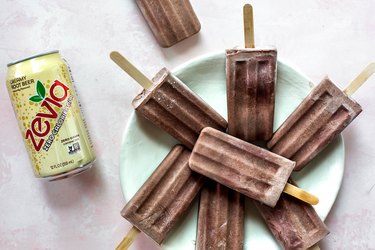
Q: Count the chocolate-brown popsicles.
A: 8